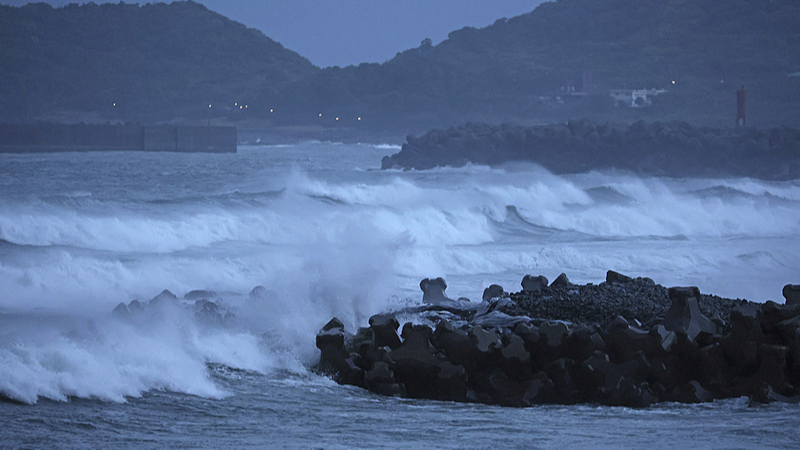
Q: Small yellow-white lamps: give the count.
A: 10